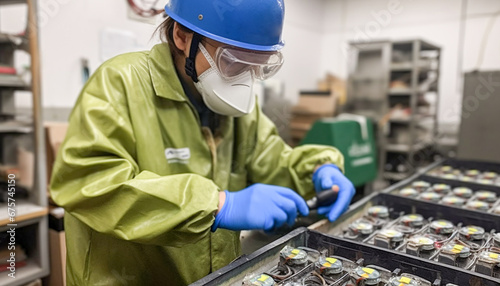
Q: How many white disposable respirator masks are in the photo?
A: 1